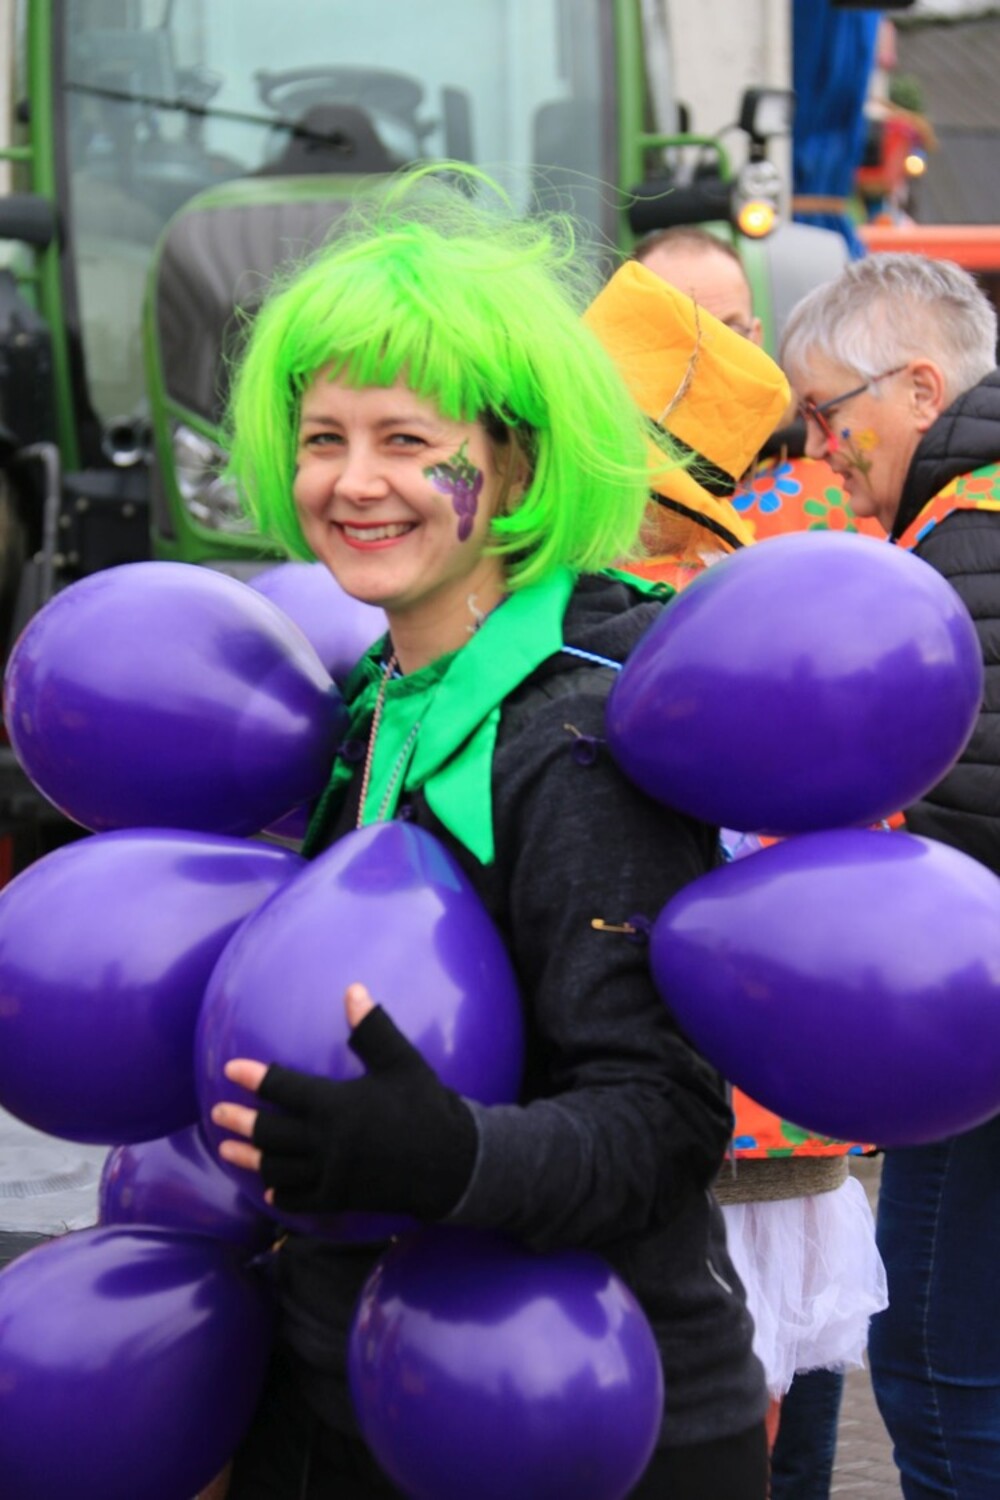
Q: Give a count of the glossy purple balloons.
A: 9